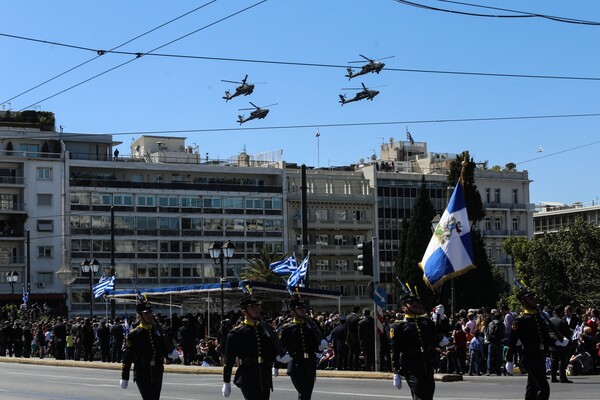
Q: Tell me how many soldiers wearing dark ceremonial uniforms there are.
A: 5